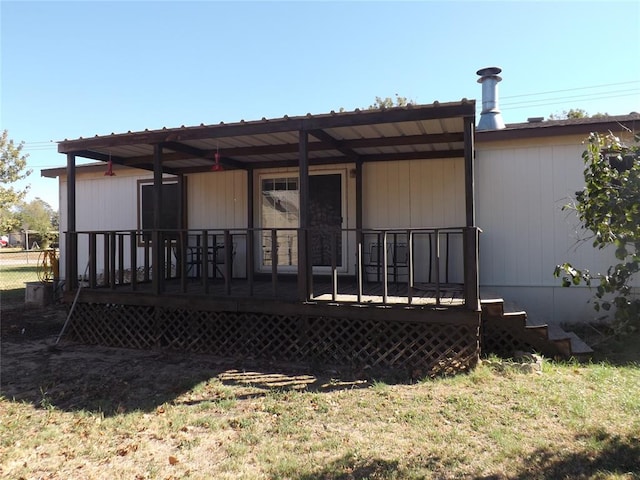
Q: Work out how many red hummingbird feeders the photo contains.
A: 2